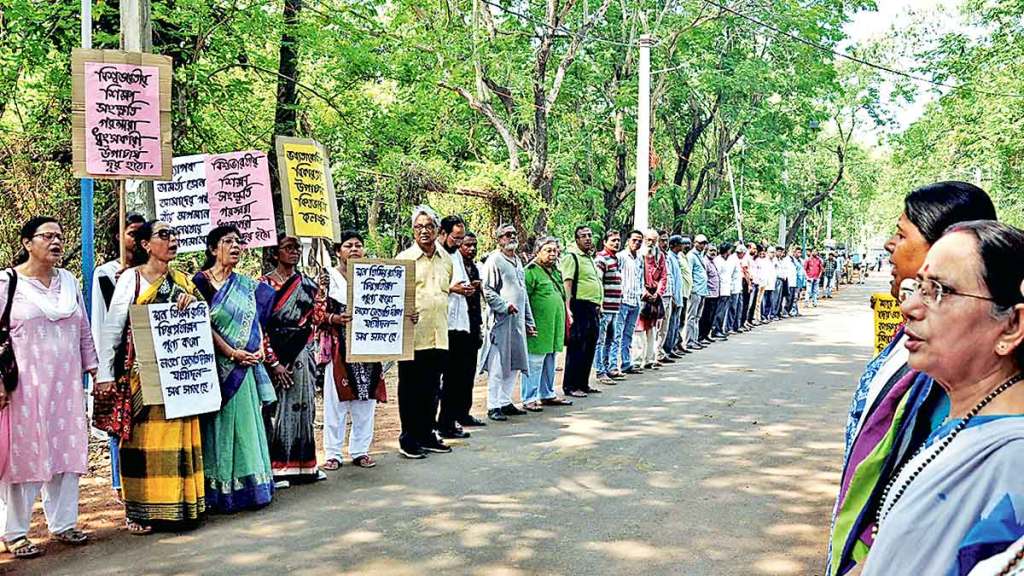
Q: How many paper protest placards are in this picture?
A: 7